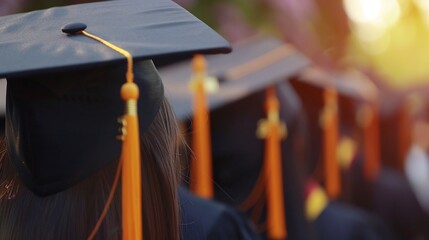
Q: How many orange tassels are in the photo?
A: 6